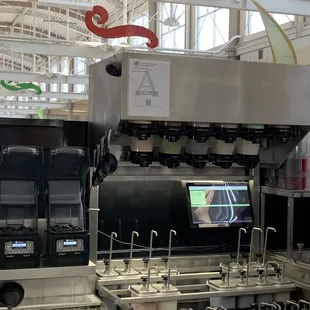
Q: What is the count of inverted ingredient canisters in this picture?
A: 11